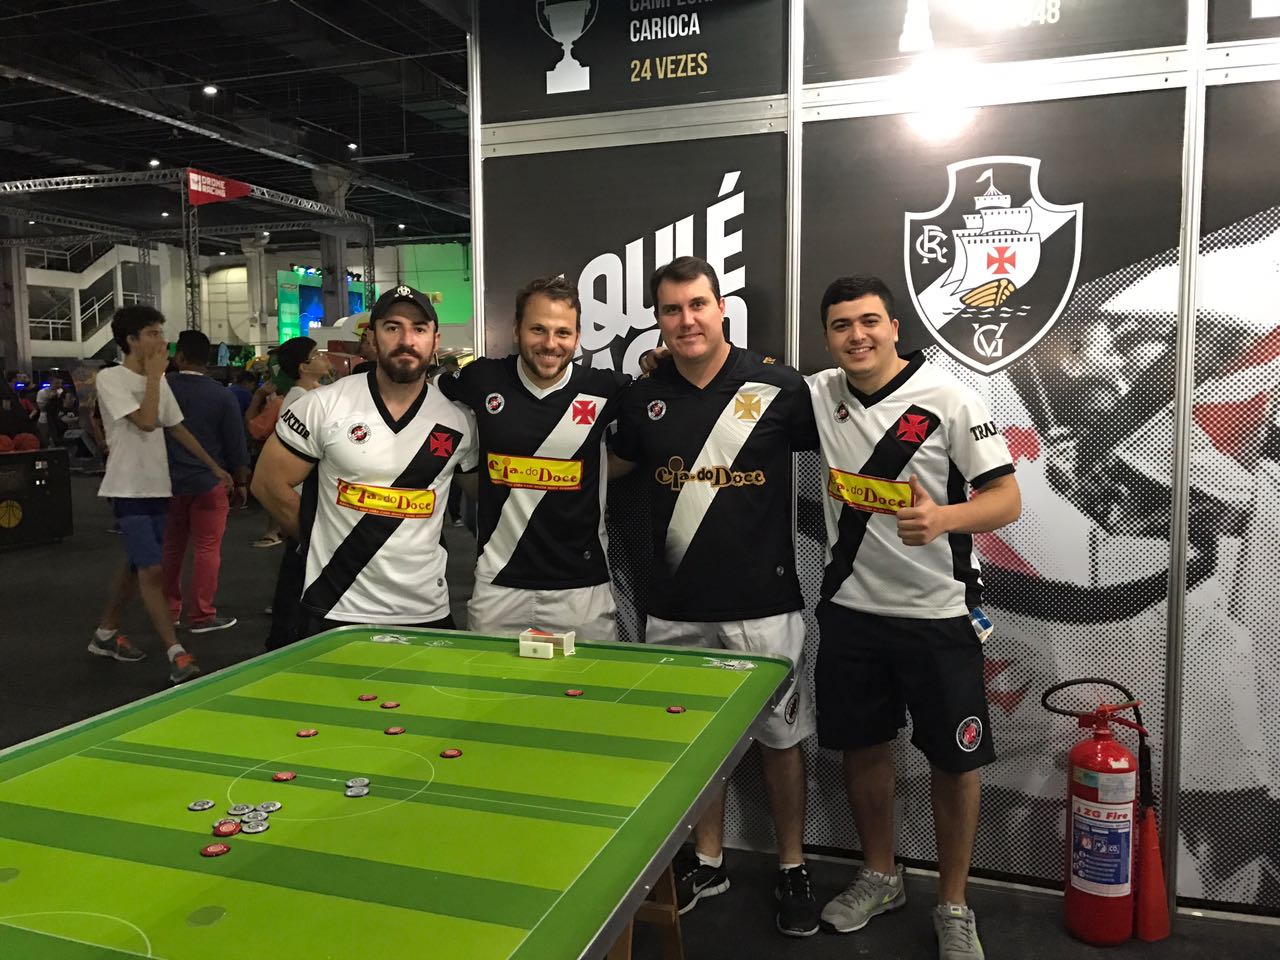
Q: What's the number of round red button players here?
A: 10